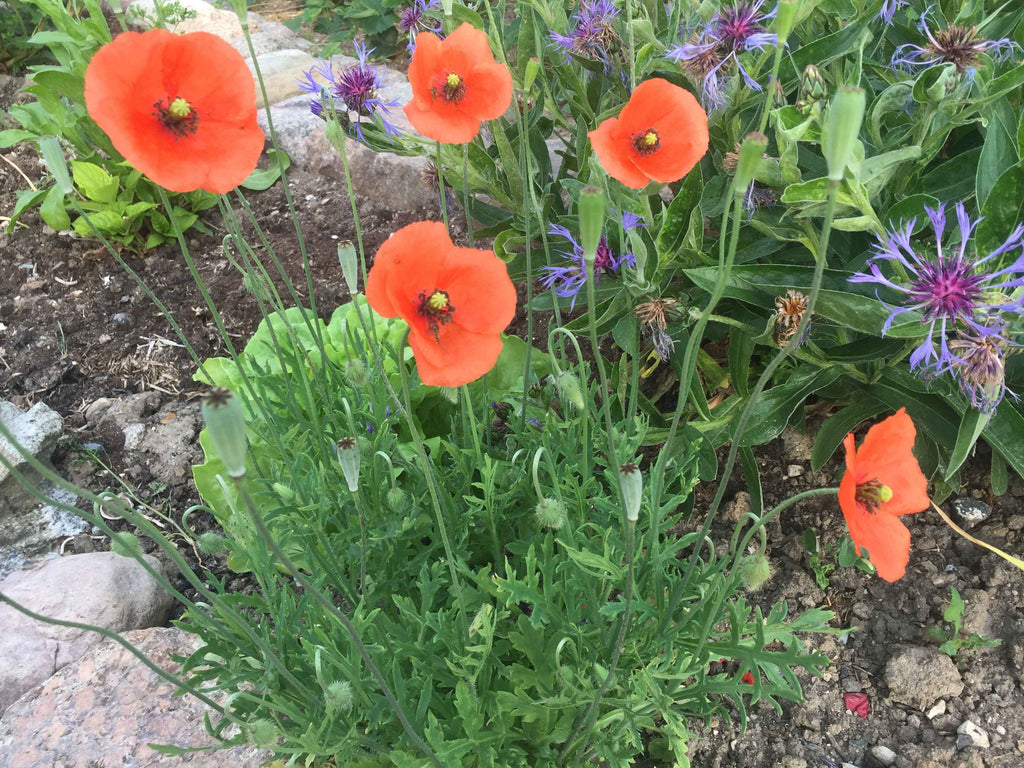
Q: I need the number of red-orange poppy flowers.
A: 5